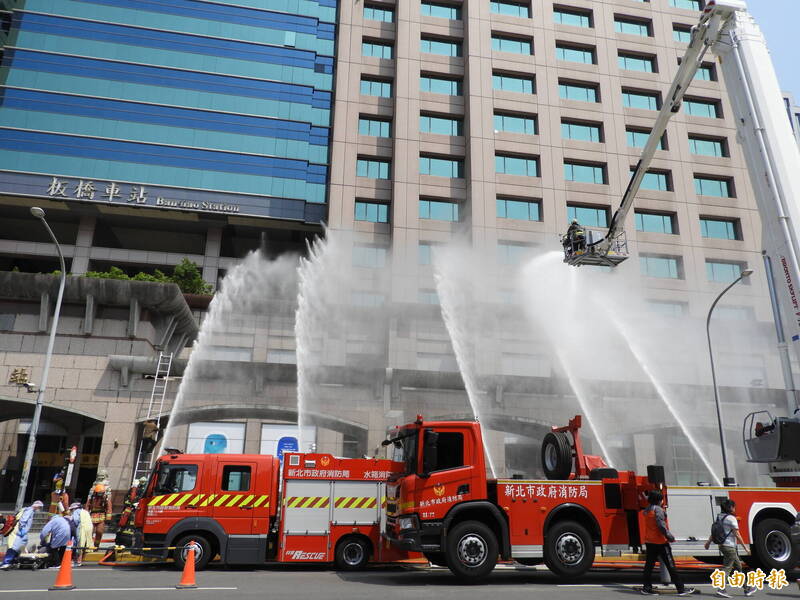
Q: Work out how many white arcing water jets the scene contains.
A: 5